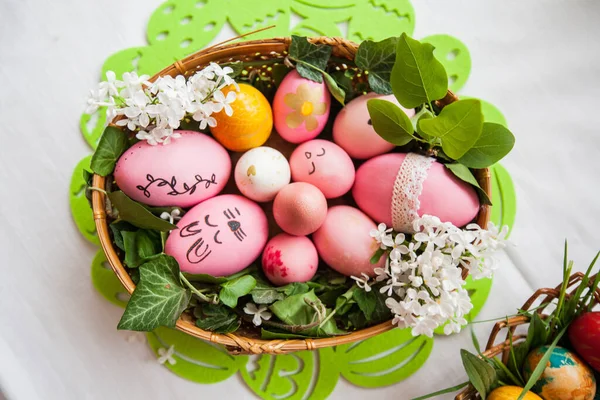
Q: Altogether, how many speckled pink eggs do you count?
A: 1